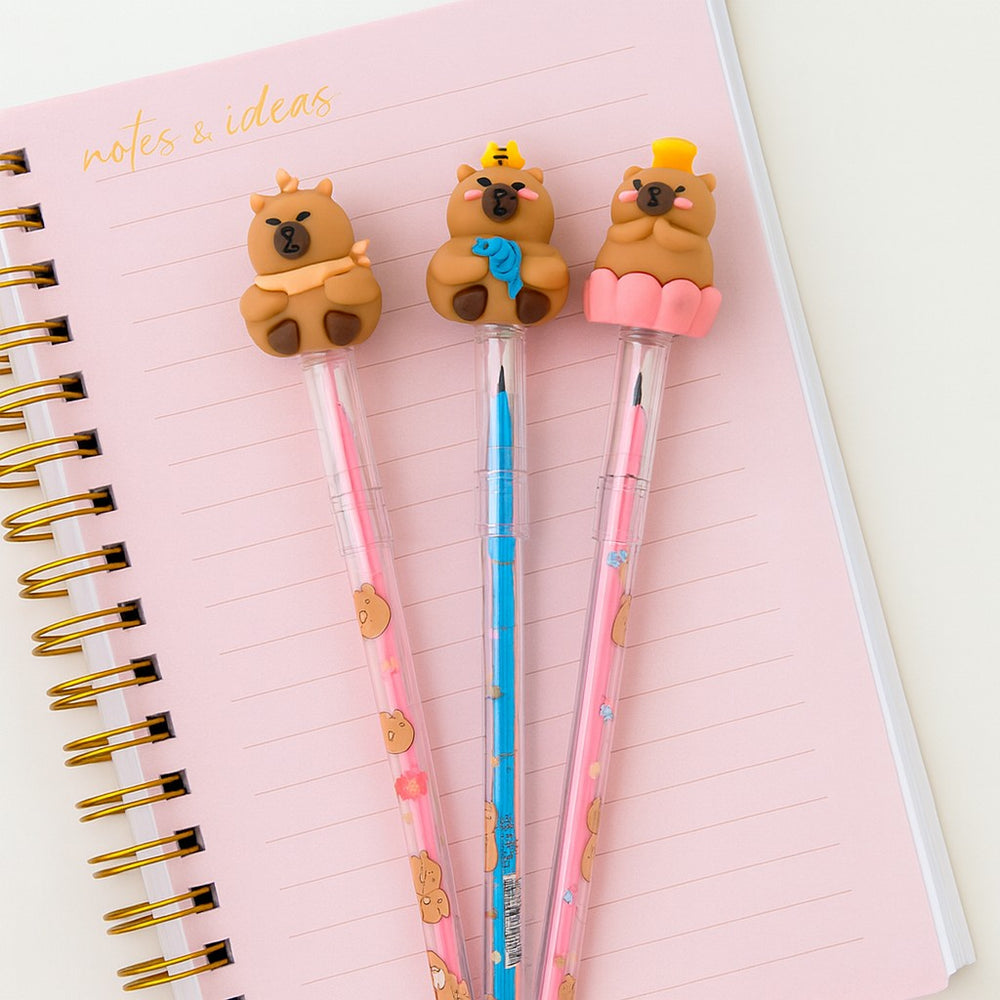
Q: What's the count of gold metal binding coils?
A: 15